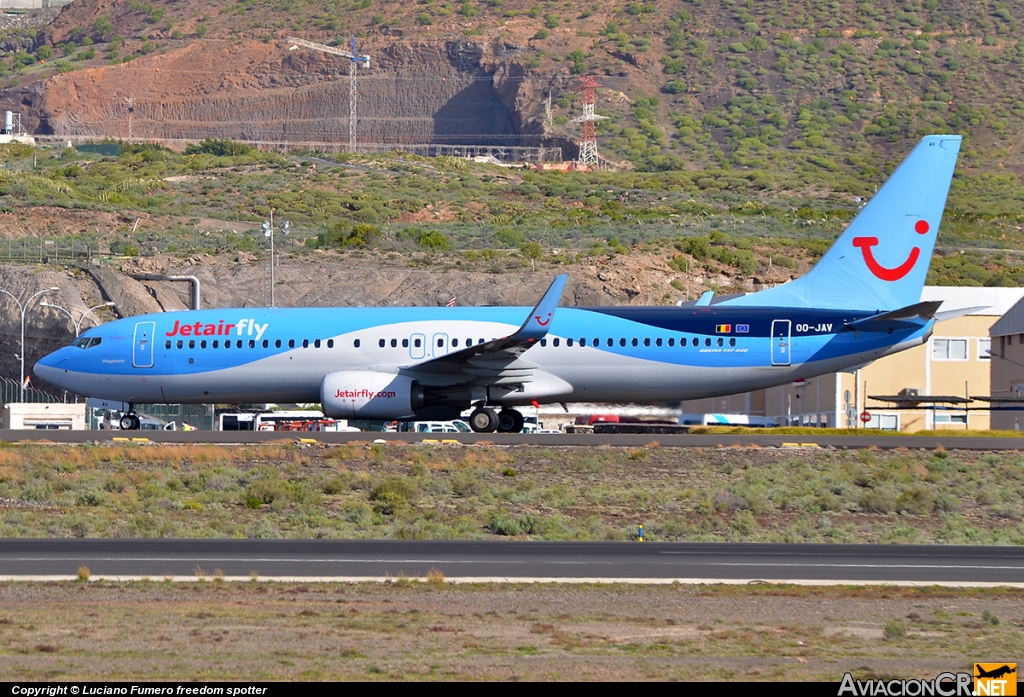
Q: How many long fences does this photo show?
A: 1